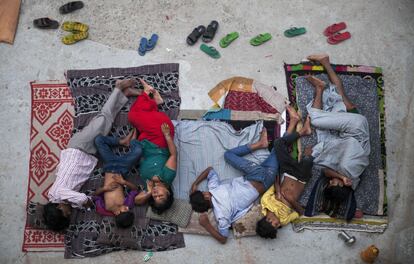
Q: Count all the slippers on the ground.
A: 14